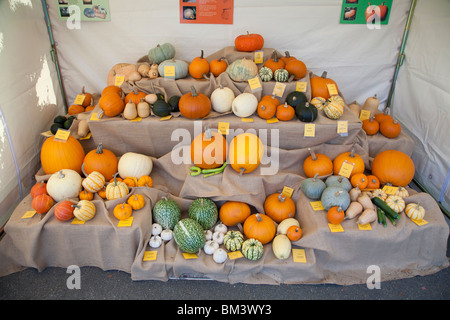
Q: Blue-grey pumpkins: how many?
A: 5